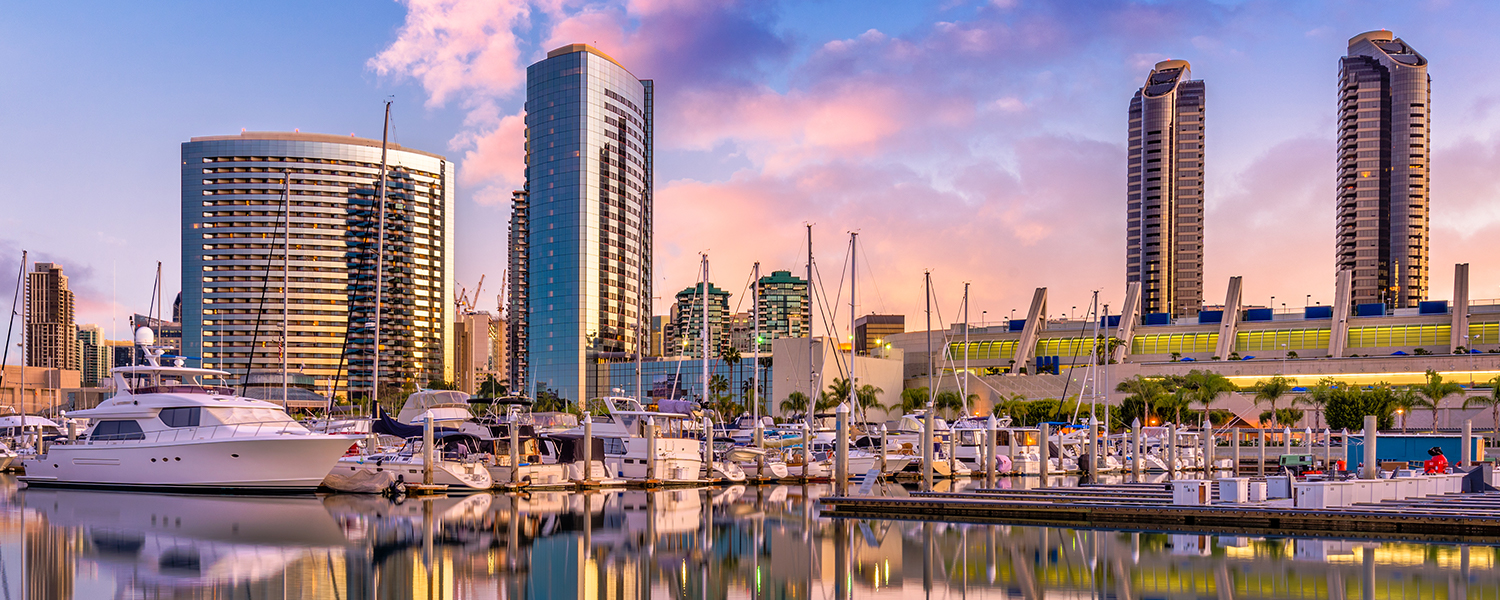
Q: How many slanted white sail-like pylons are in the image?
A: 5